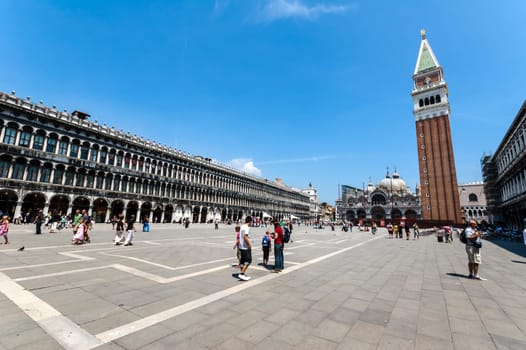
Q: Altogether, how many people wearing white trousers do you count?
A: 2